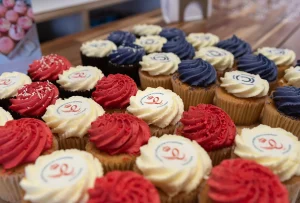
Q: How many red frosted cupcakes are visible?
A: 8